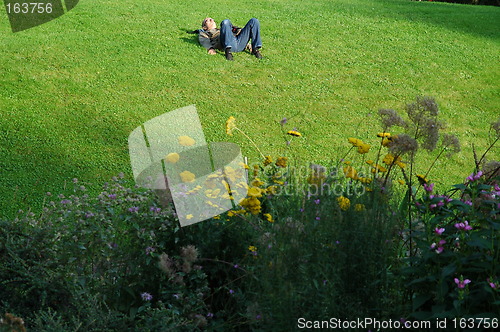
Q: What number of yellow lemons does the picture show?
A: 0